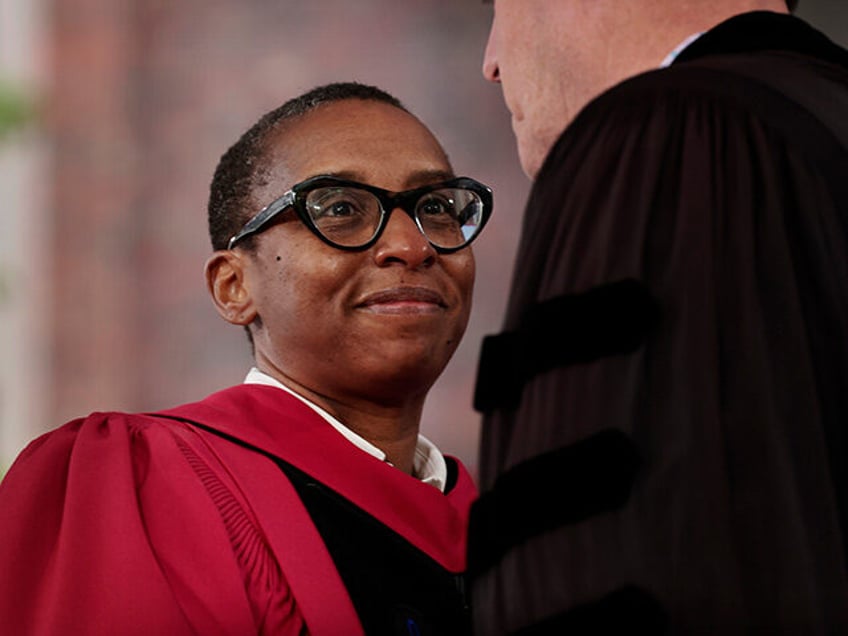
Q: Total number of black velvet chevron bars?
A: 3